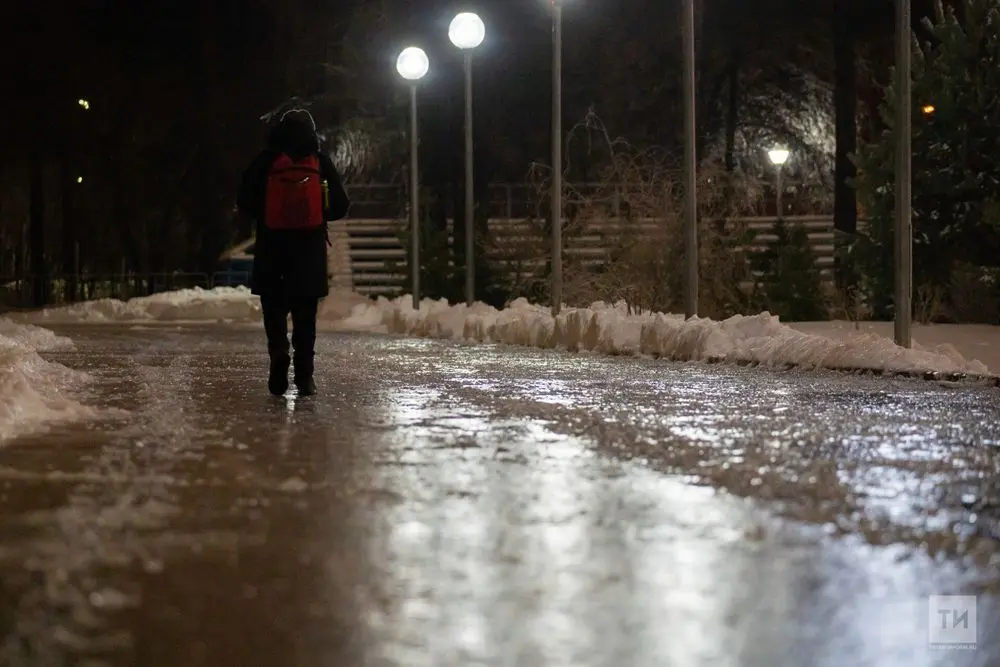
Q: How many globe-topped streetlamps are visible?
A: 2